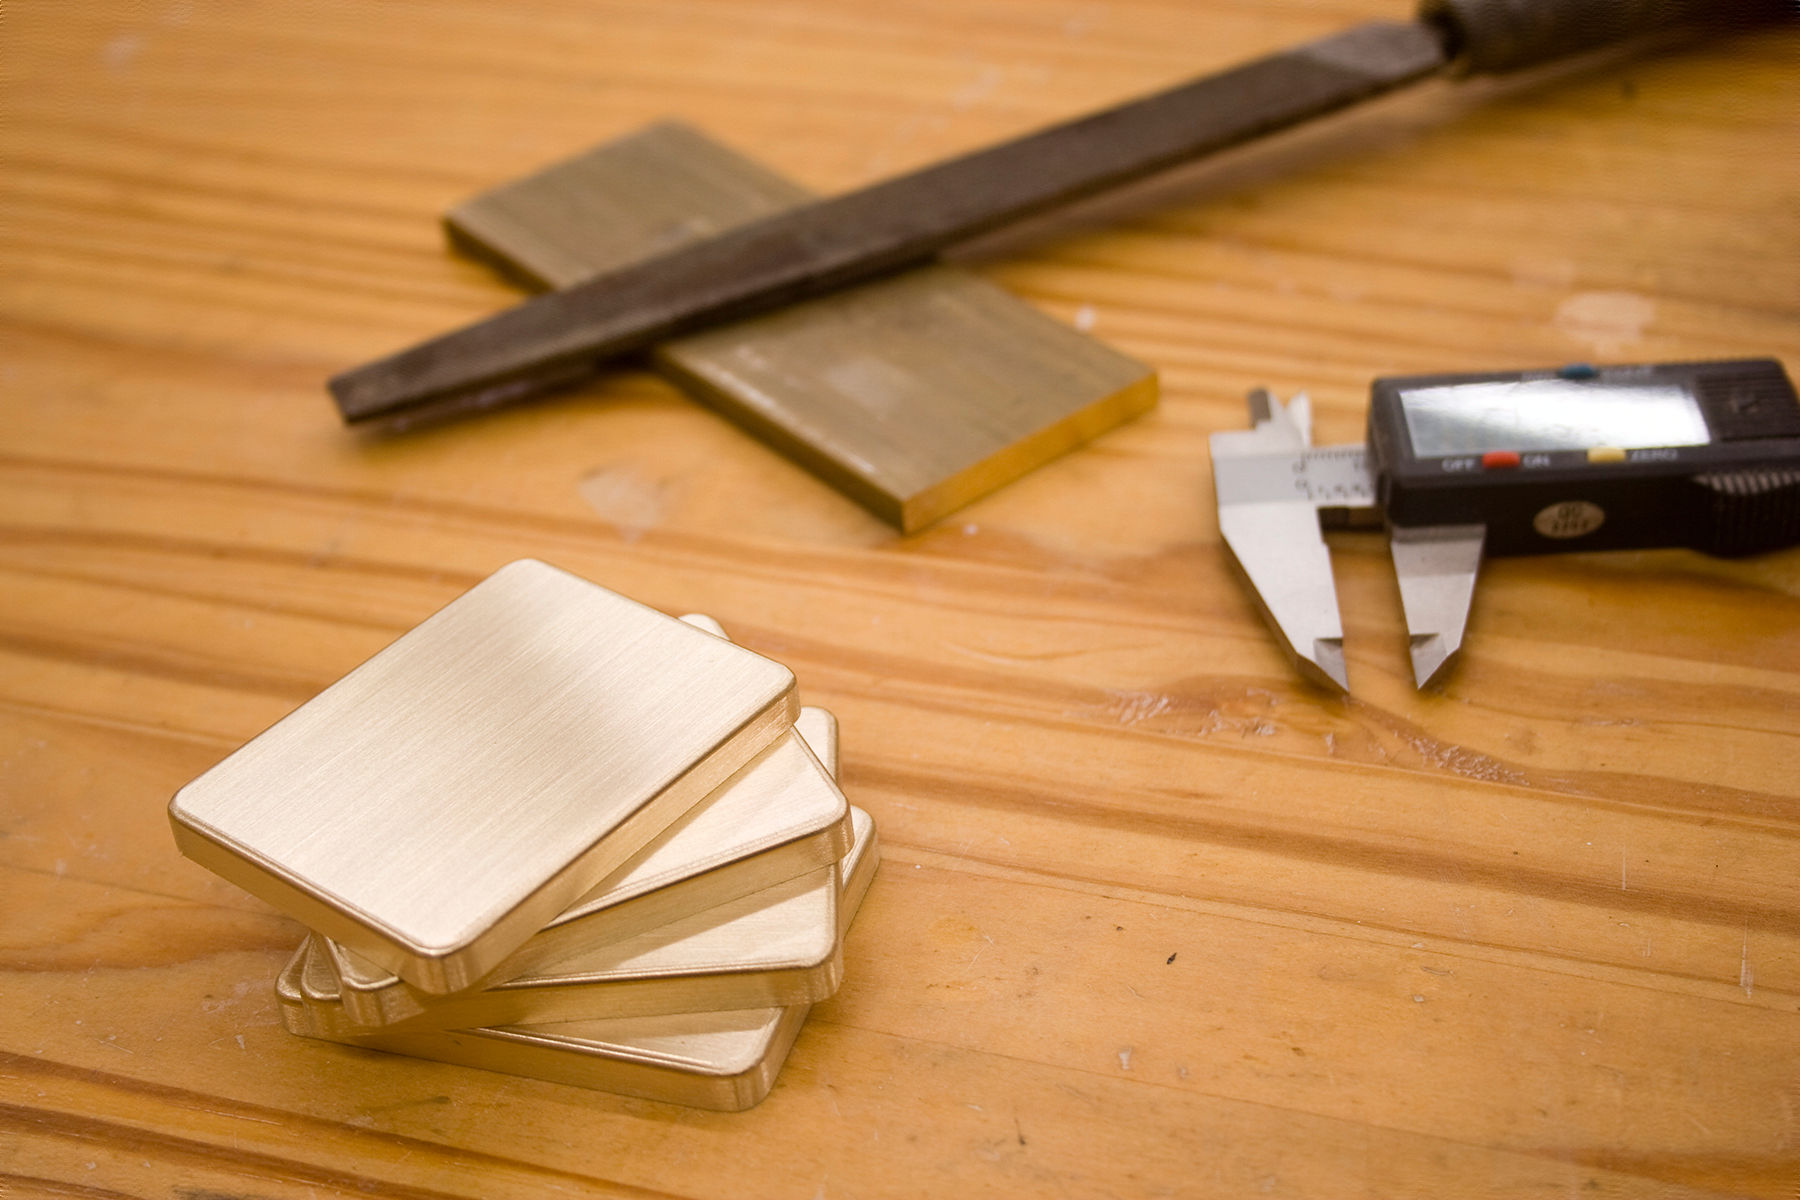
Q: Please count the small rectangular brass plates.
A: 4